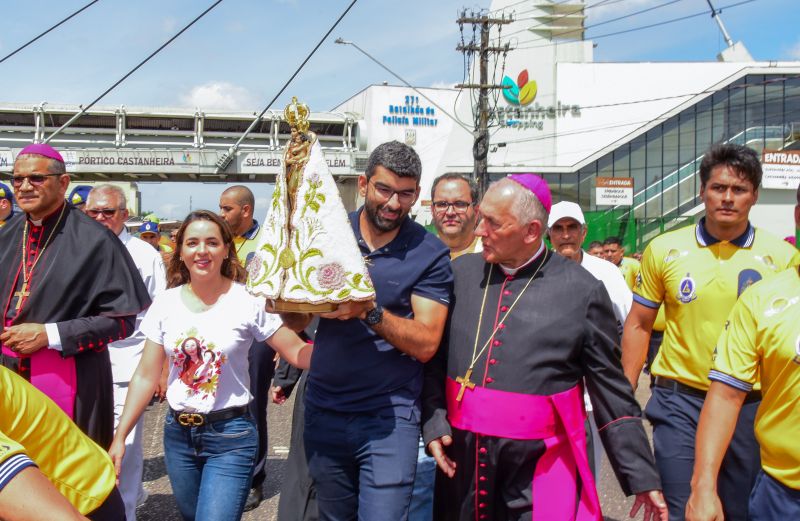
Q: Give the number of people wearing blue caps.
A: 3